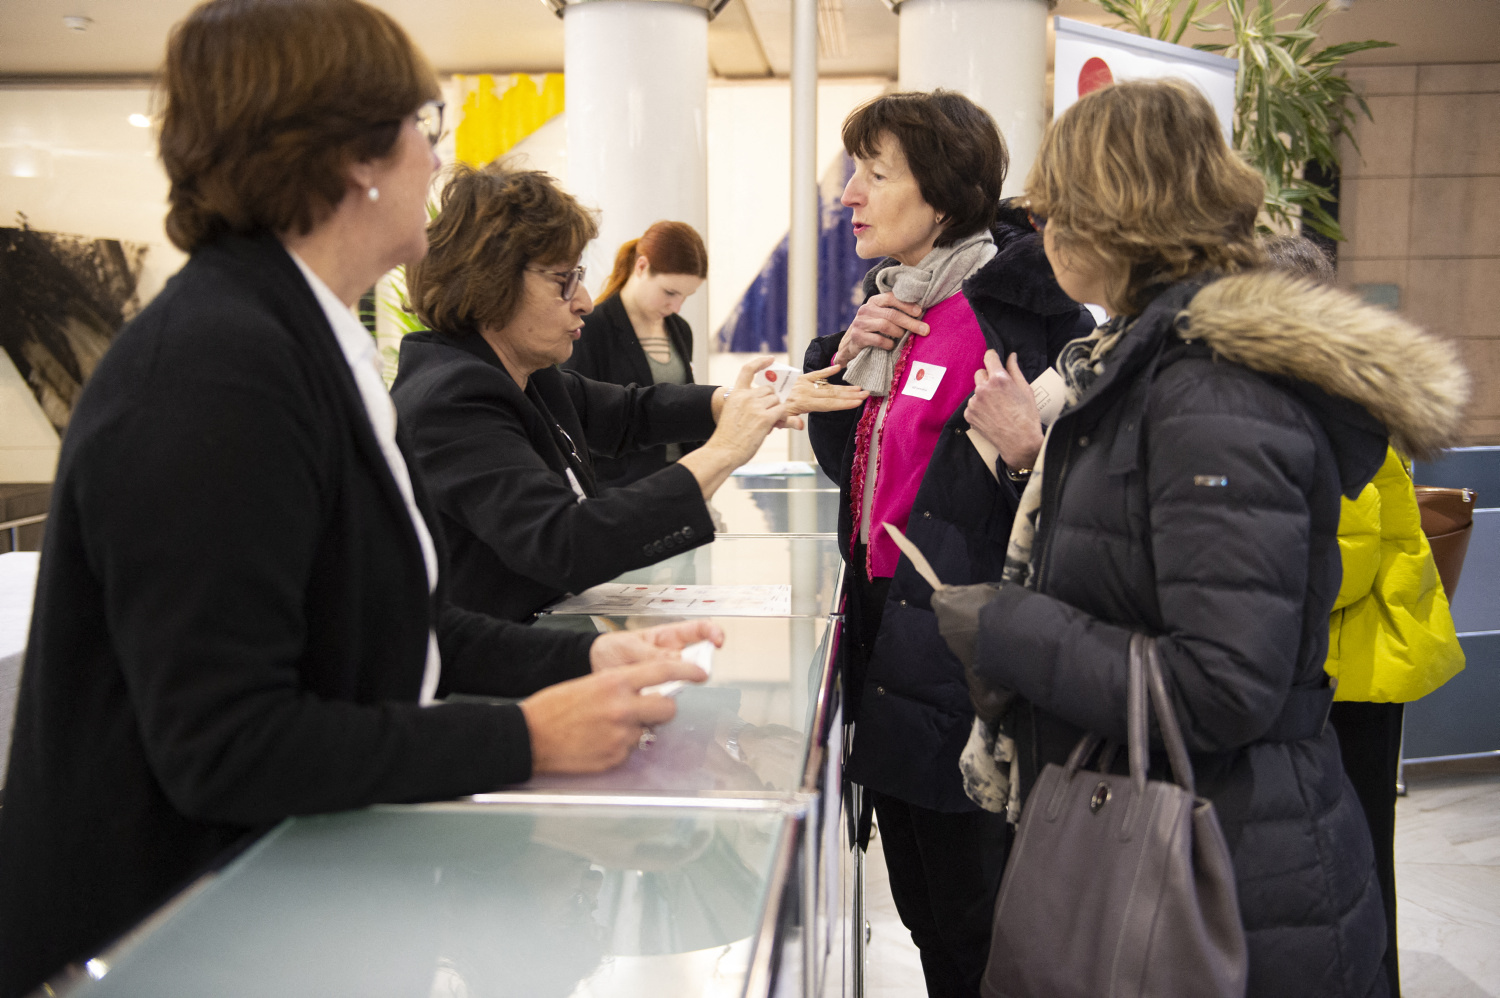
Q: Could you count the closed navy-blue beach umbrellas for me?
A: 0